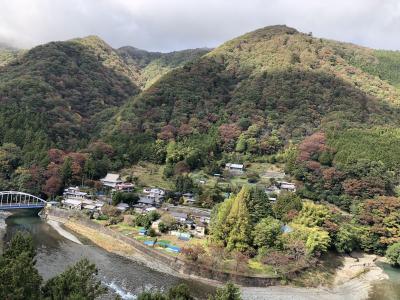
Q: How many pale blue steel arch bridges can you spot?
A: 1